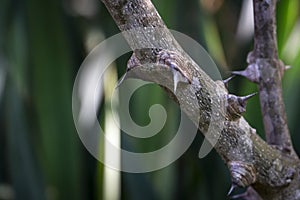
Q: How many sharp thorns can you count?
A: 8